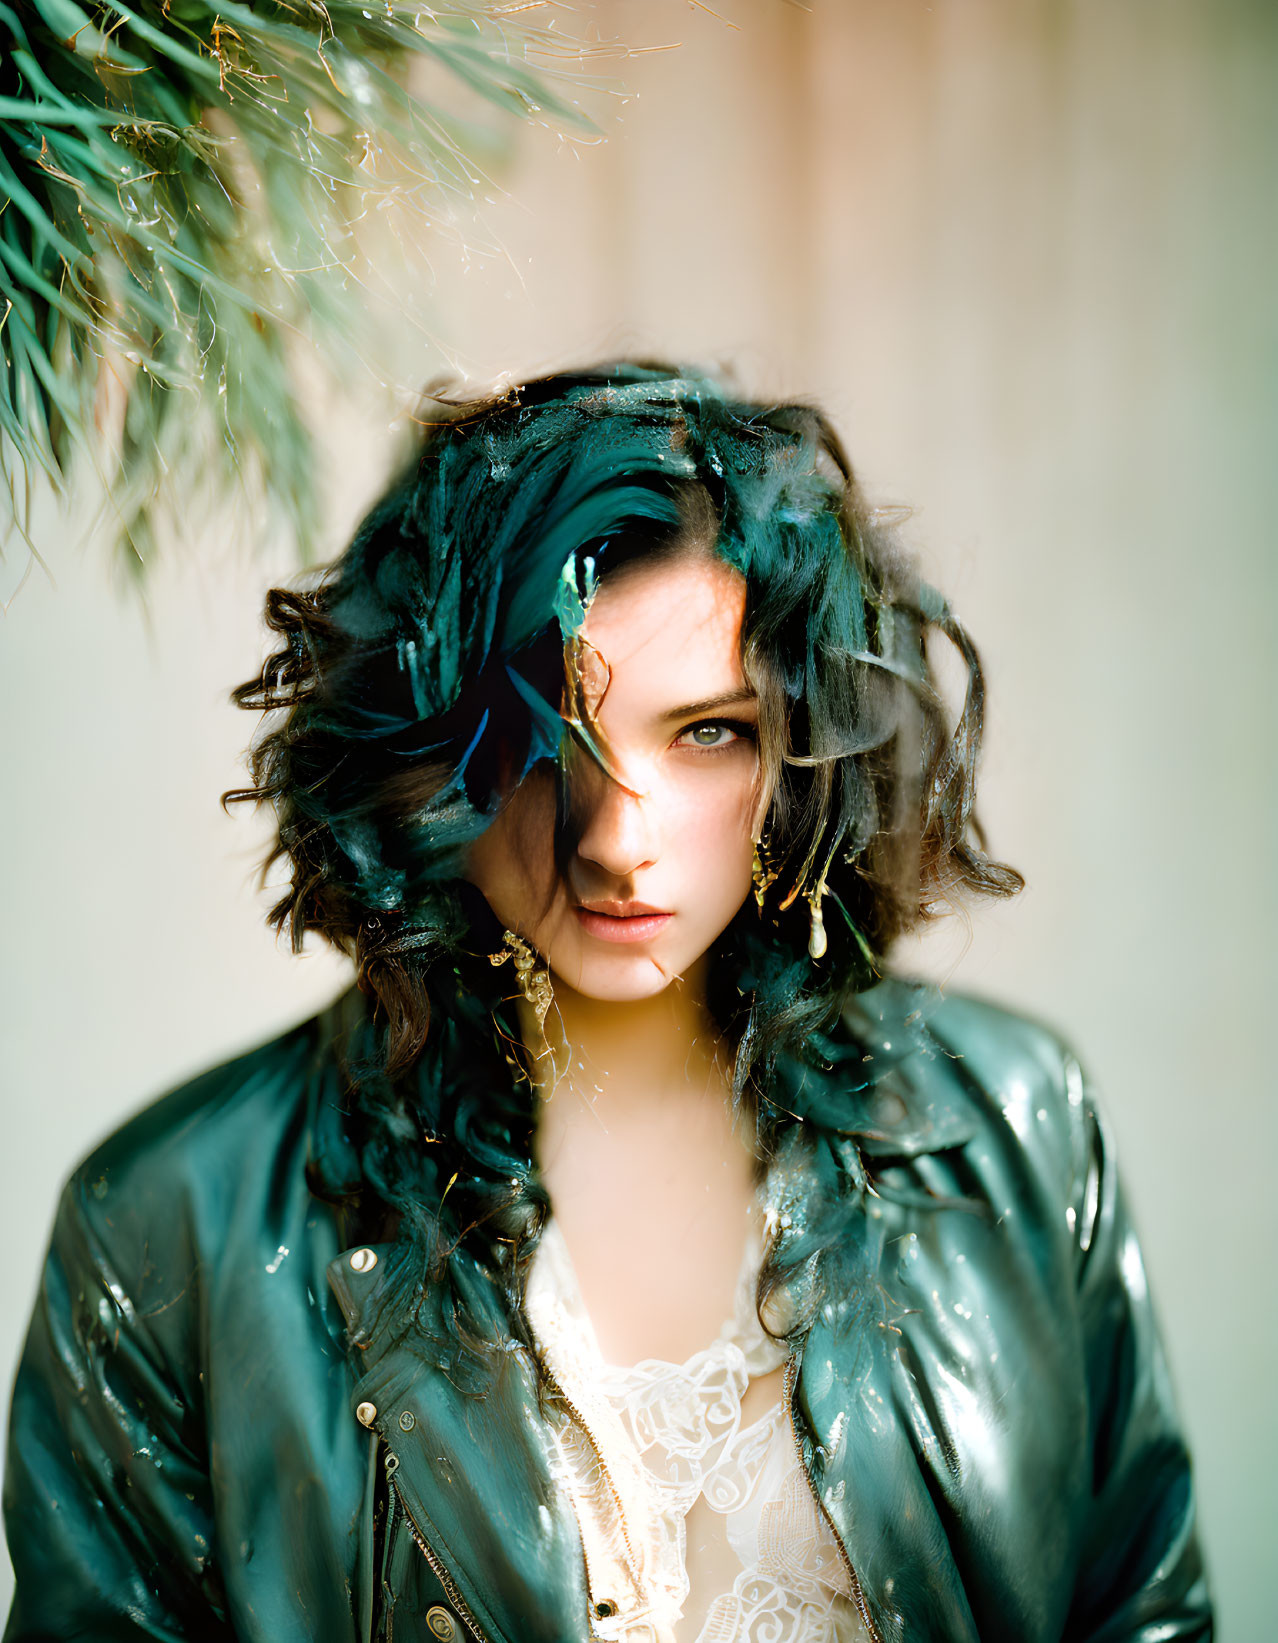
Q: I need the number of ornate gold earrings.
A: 2